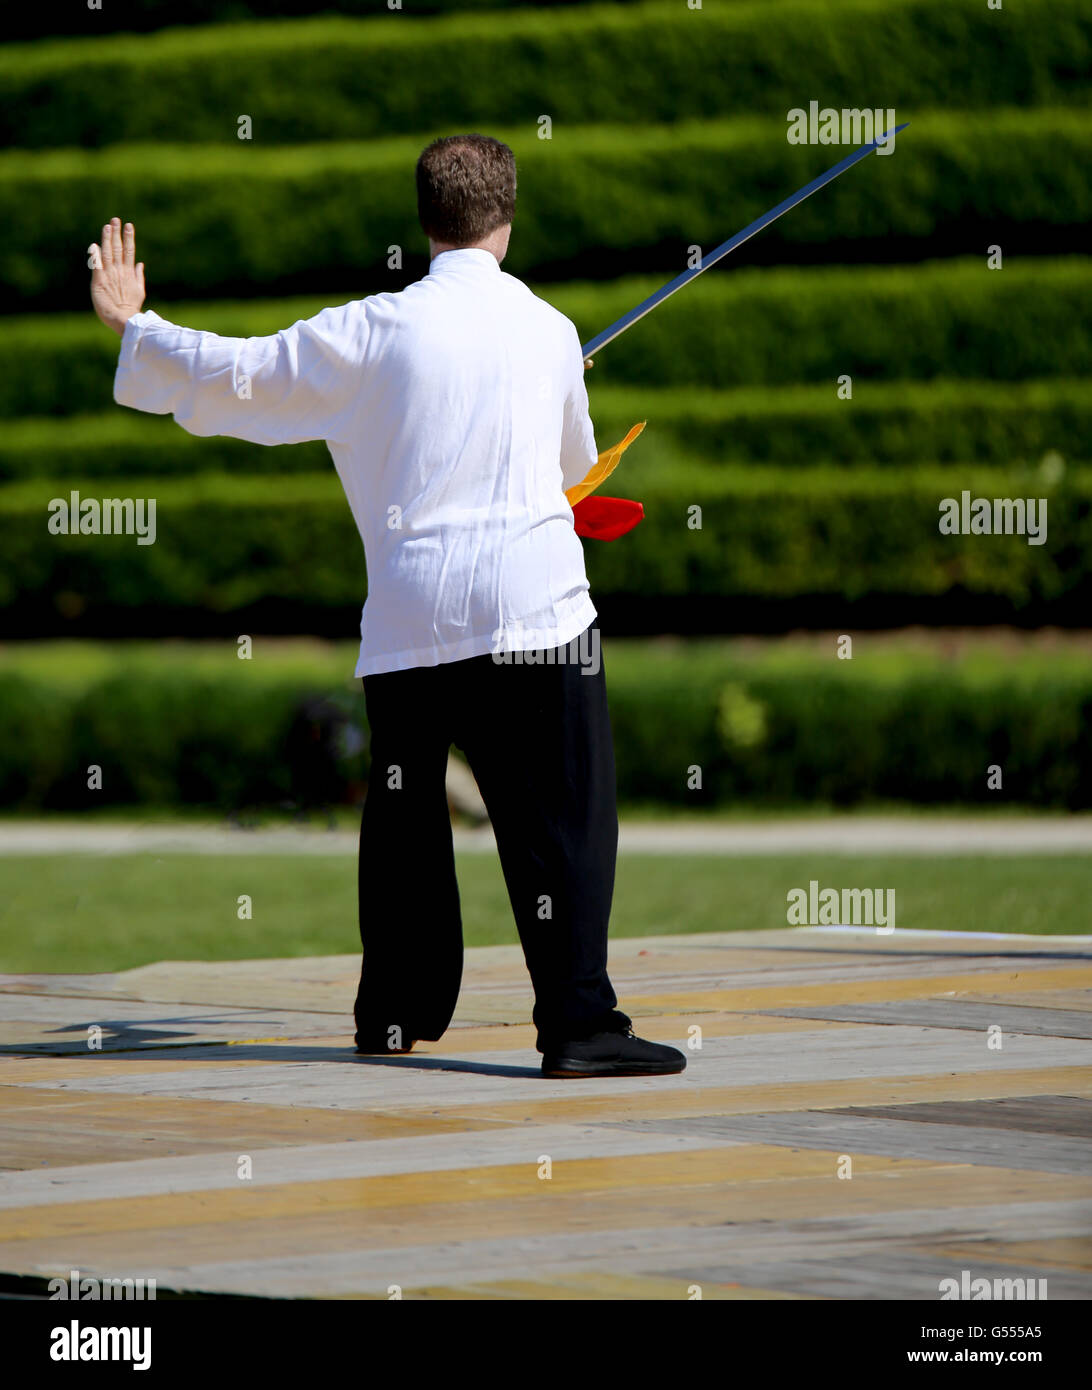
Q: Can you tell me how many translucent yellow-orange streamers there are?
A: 1